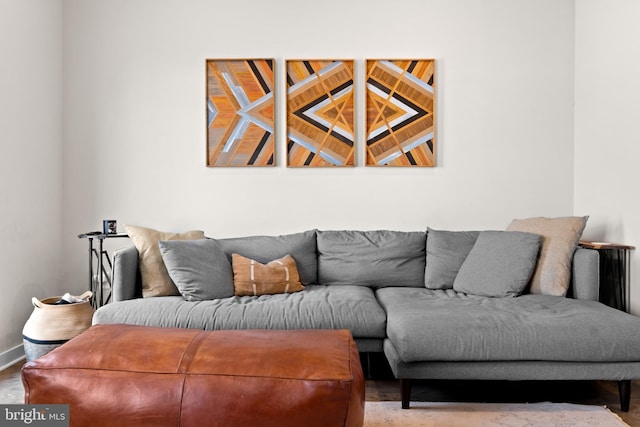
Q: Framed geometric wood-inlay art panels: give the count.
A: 3